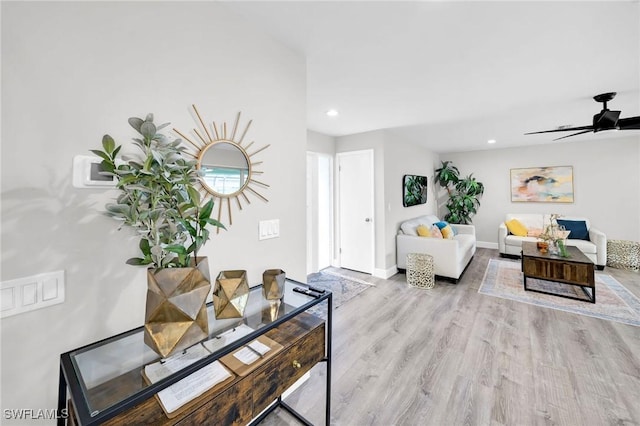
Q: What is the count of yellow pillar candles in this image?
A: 0